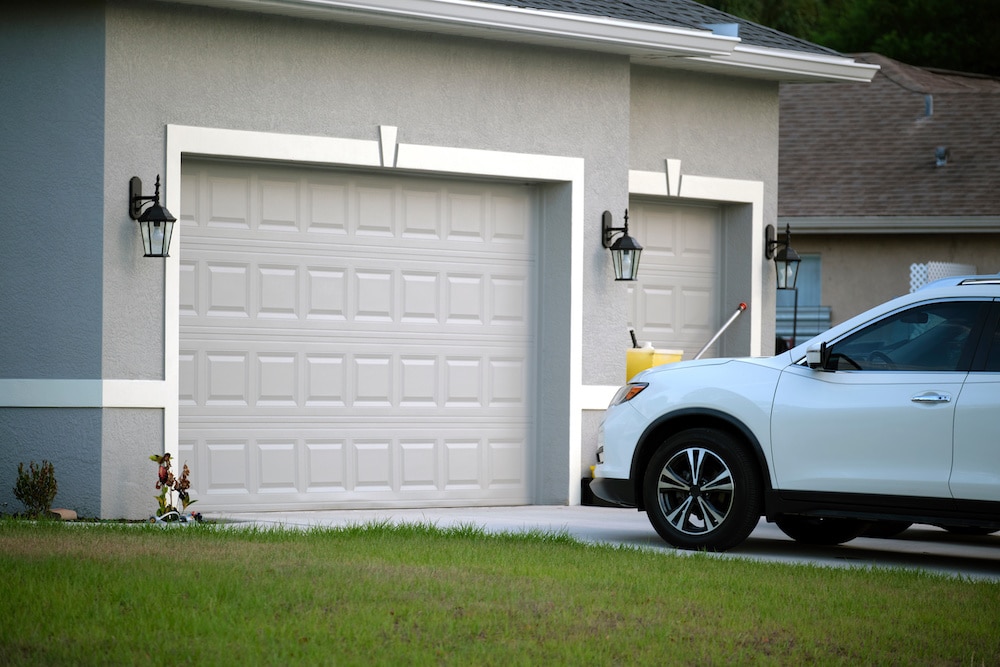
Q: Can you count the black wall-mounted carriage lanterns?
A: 3